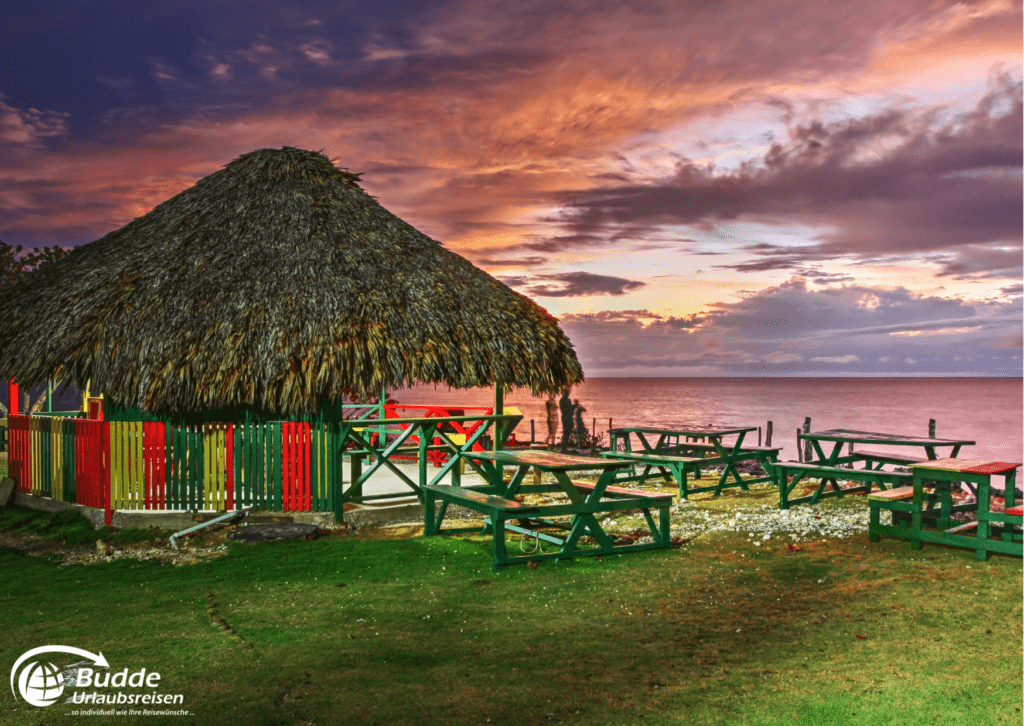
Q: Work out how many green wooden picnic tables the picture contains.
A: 4